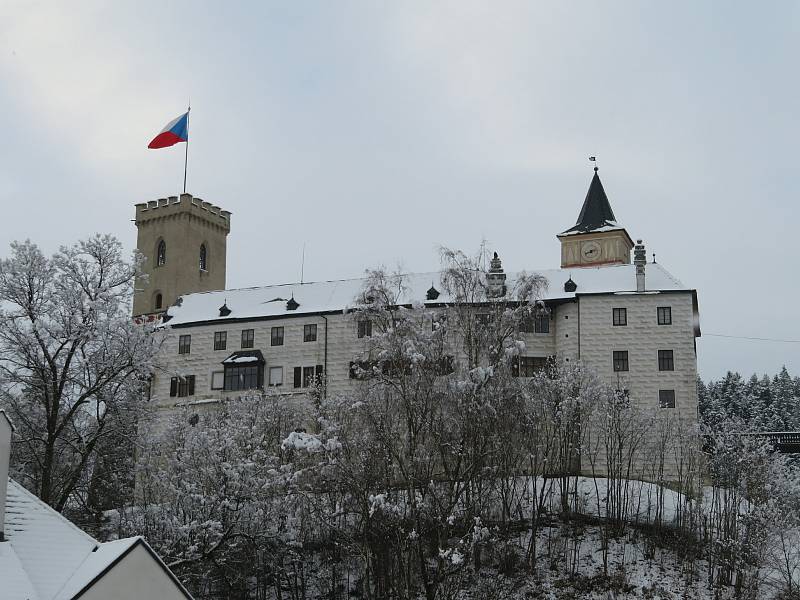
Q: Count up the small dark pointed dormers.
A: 4